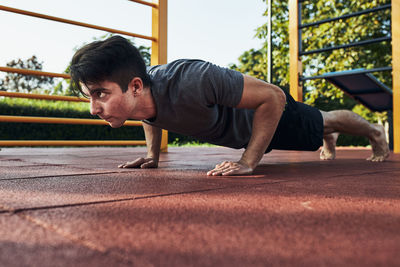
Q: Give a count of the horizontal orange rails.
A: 6